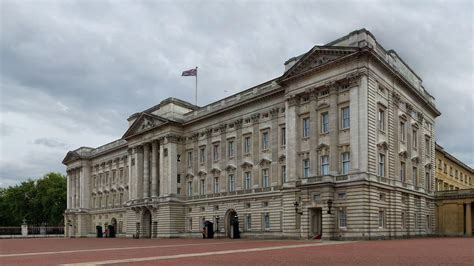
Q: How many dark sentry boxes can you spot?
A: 4